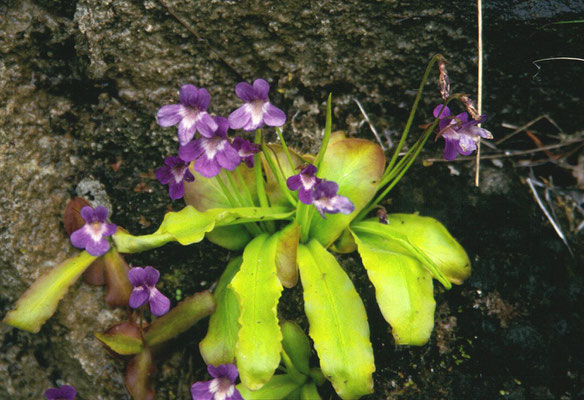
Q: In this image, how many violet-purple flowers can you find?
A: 13